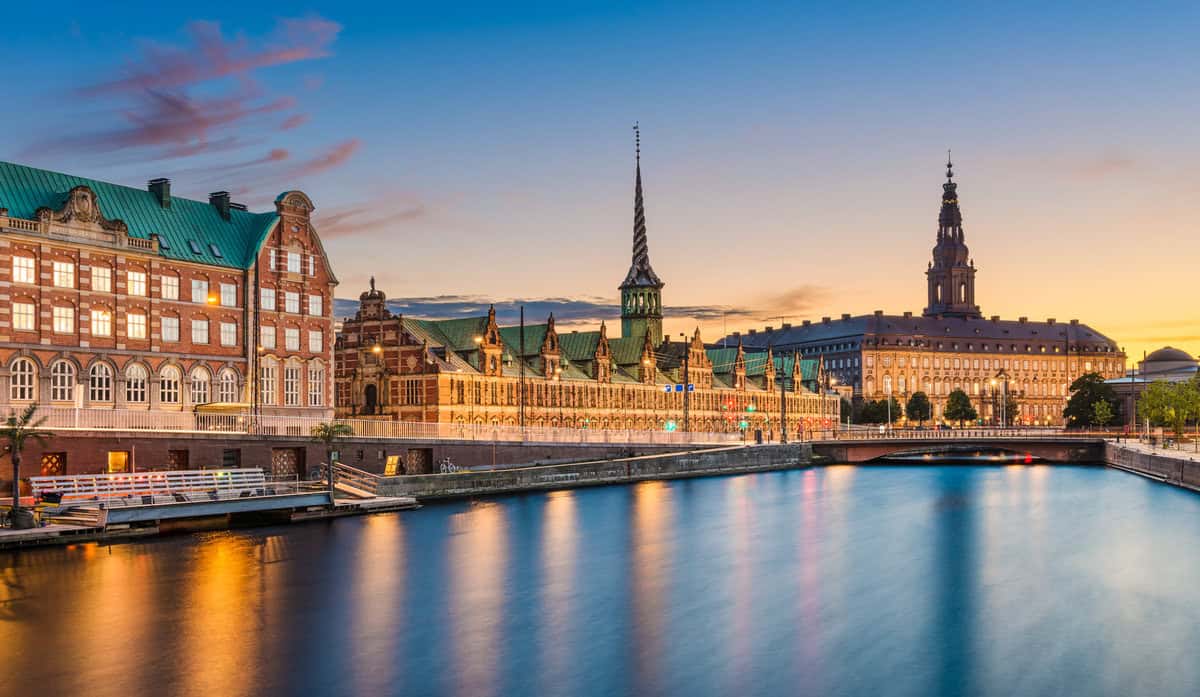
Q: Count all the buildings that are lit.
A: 3